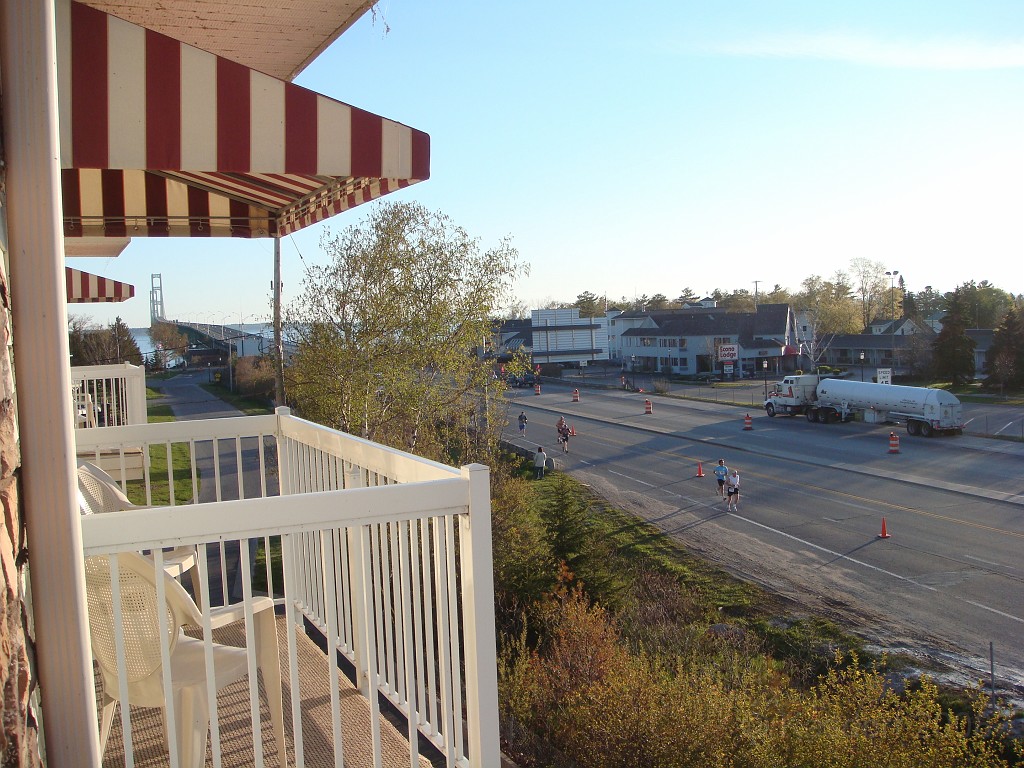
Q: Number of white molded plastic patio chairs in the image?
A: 2